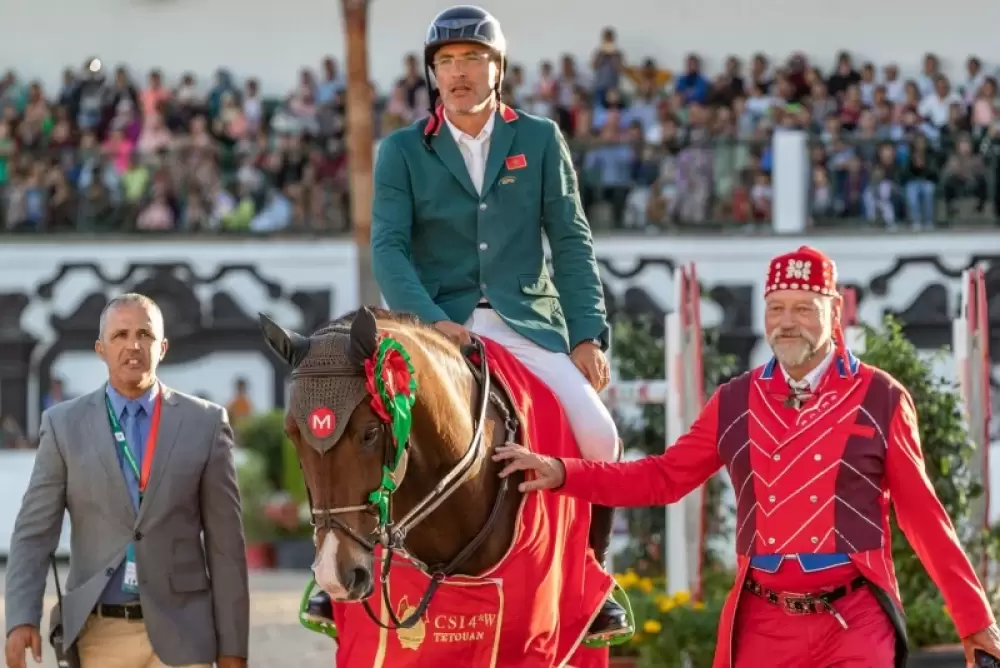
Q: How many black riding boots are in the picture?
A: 2